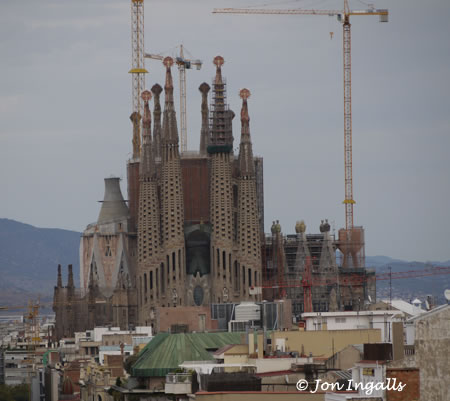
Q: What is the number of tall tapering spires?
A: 8